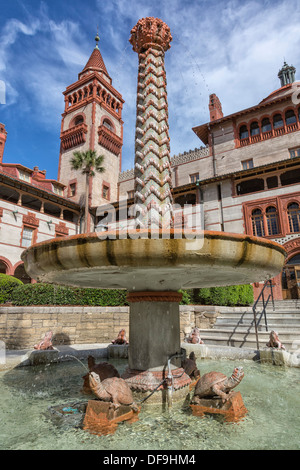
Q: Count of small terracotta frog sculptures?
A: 4